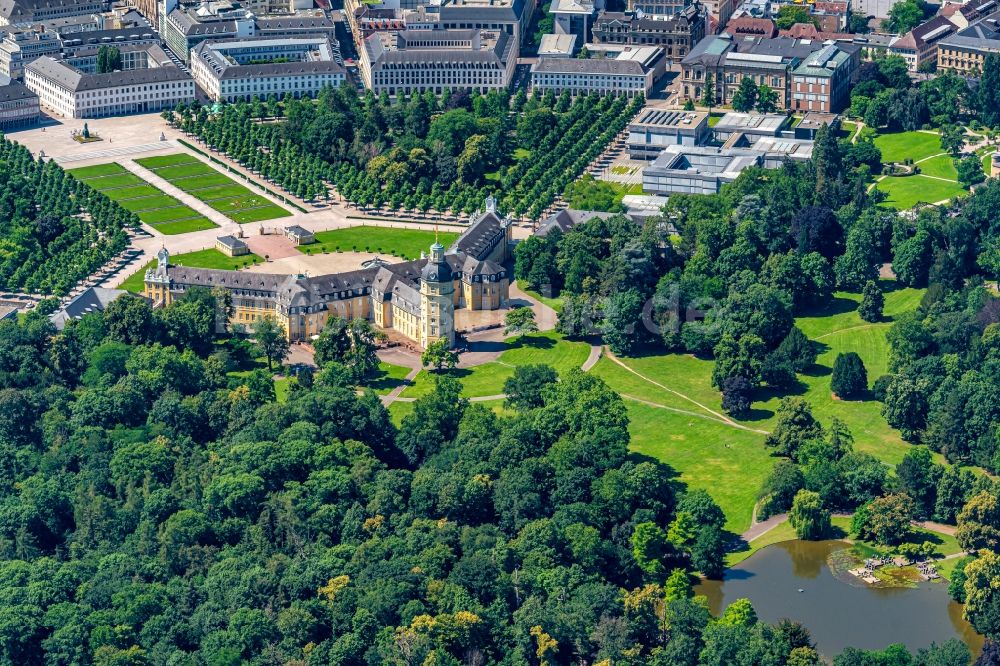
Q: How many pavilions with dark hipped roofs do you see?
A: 2